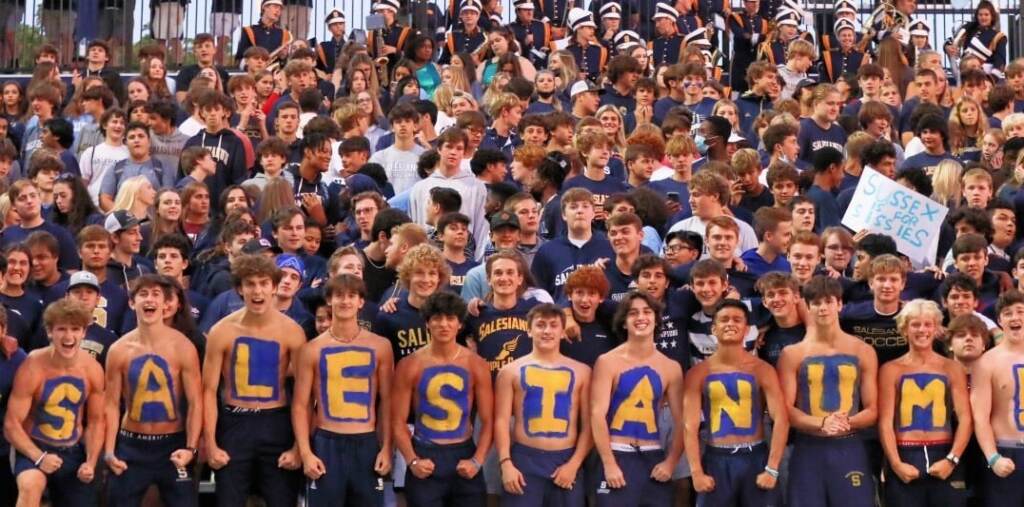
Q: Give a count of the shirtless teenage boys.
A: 11